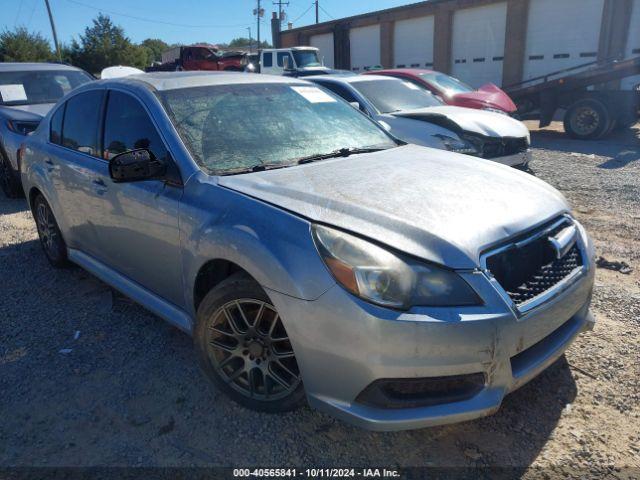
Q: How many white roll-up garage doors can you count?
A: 6